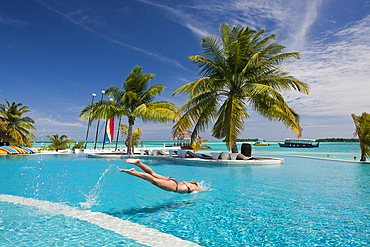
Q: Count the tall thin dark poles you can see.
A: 4